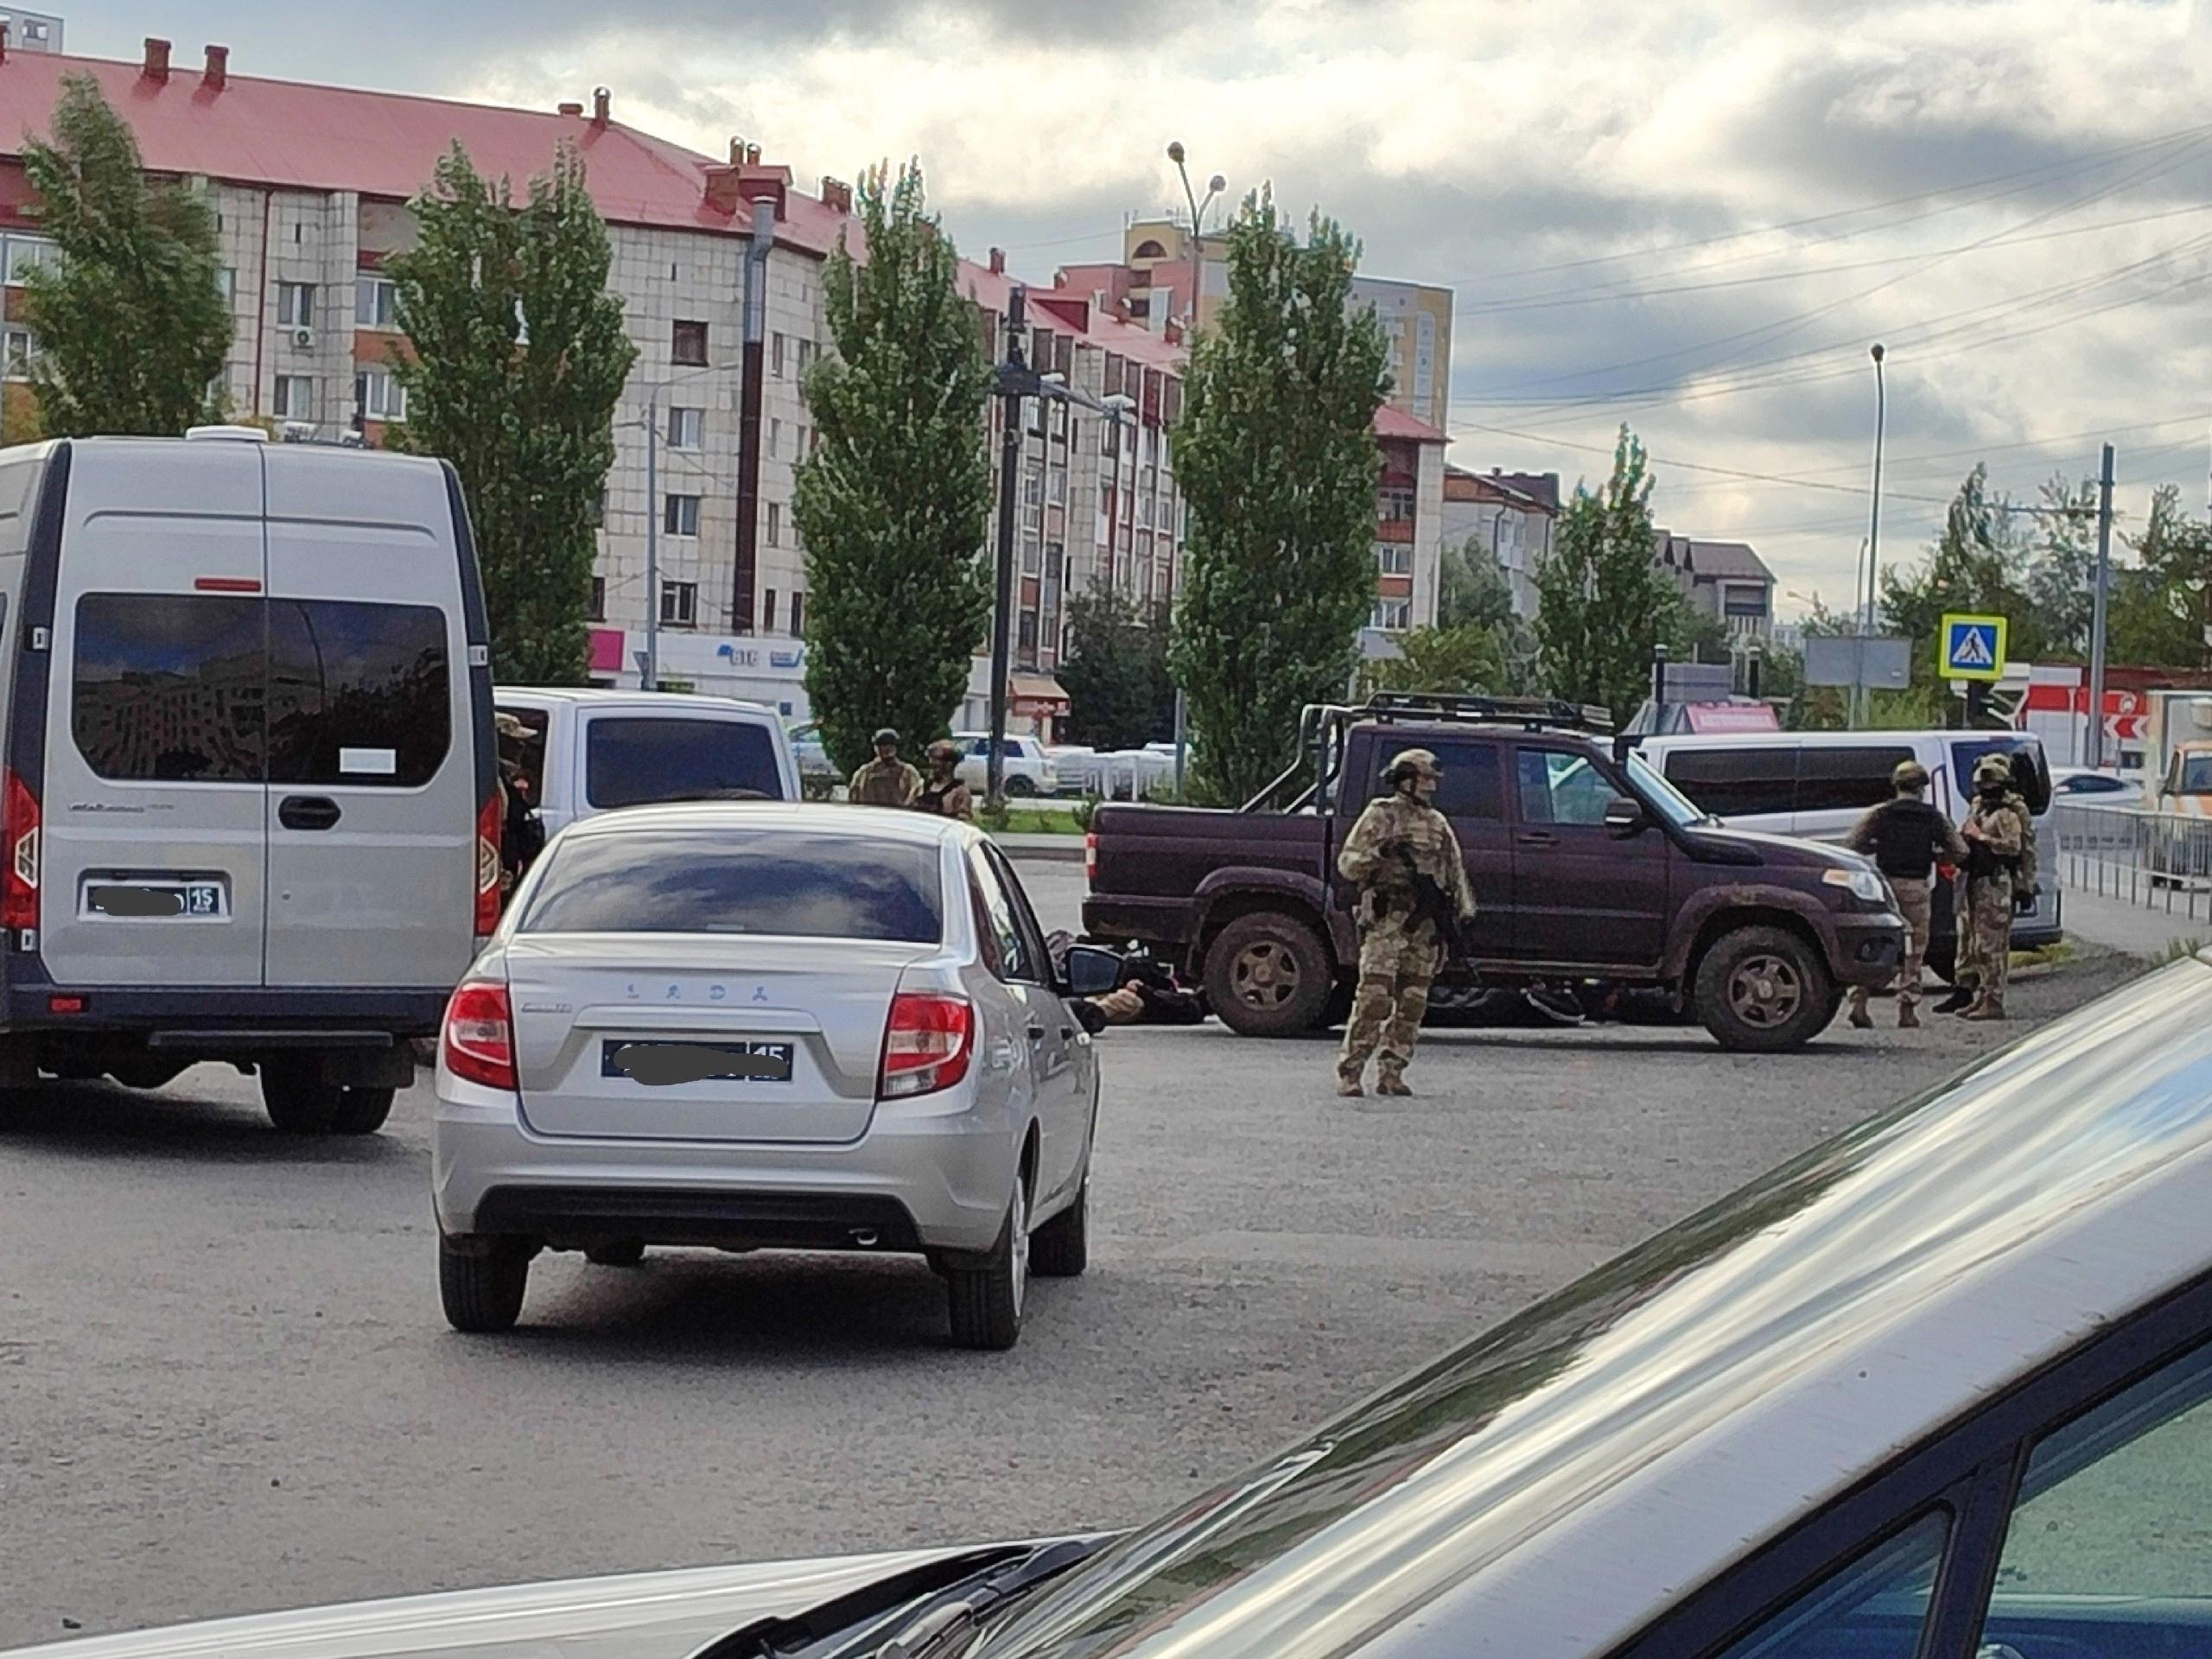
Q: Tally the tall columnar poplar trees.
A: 5